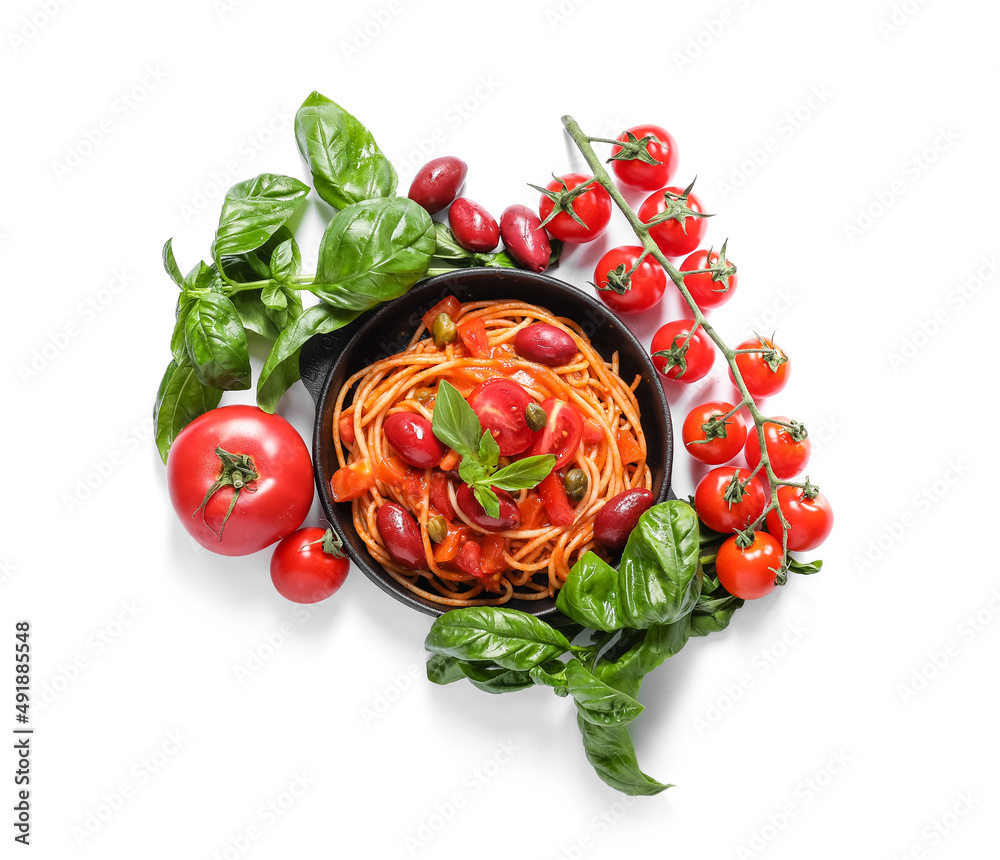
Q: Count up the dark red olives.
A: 8